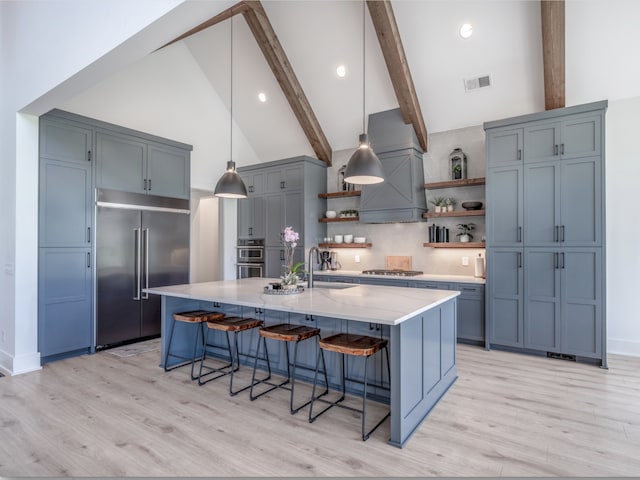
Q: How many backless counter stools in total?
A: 4